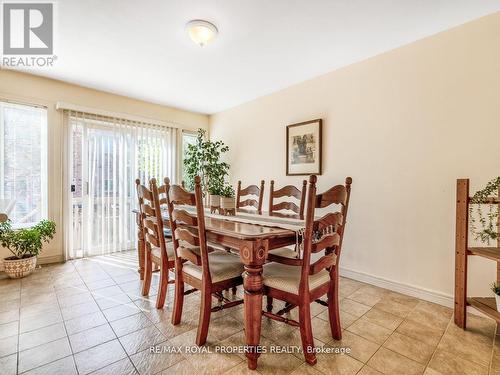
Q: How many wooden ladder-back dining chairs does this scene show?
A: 6